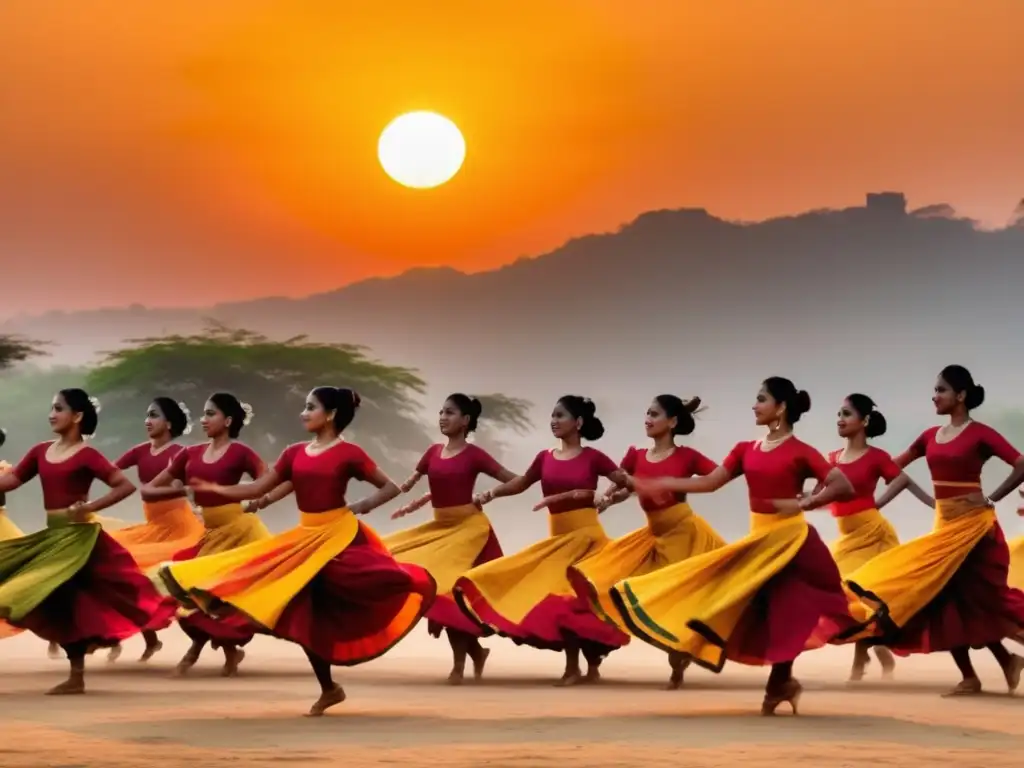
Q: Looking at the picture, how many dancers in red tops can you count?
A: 10